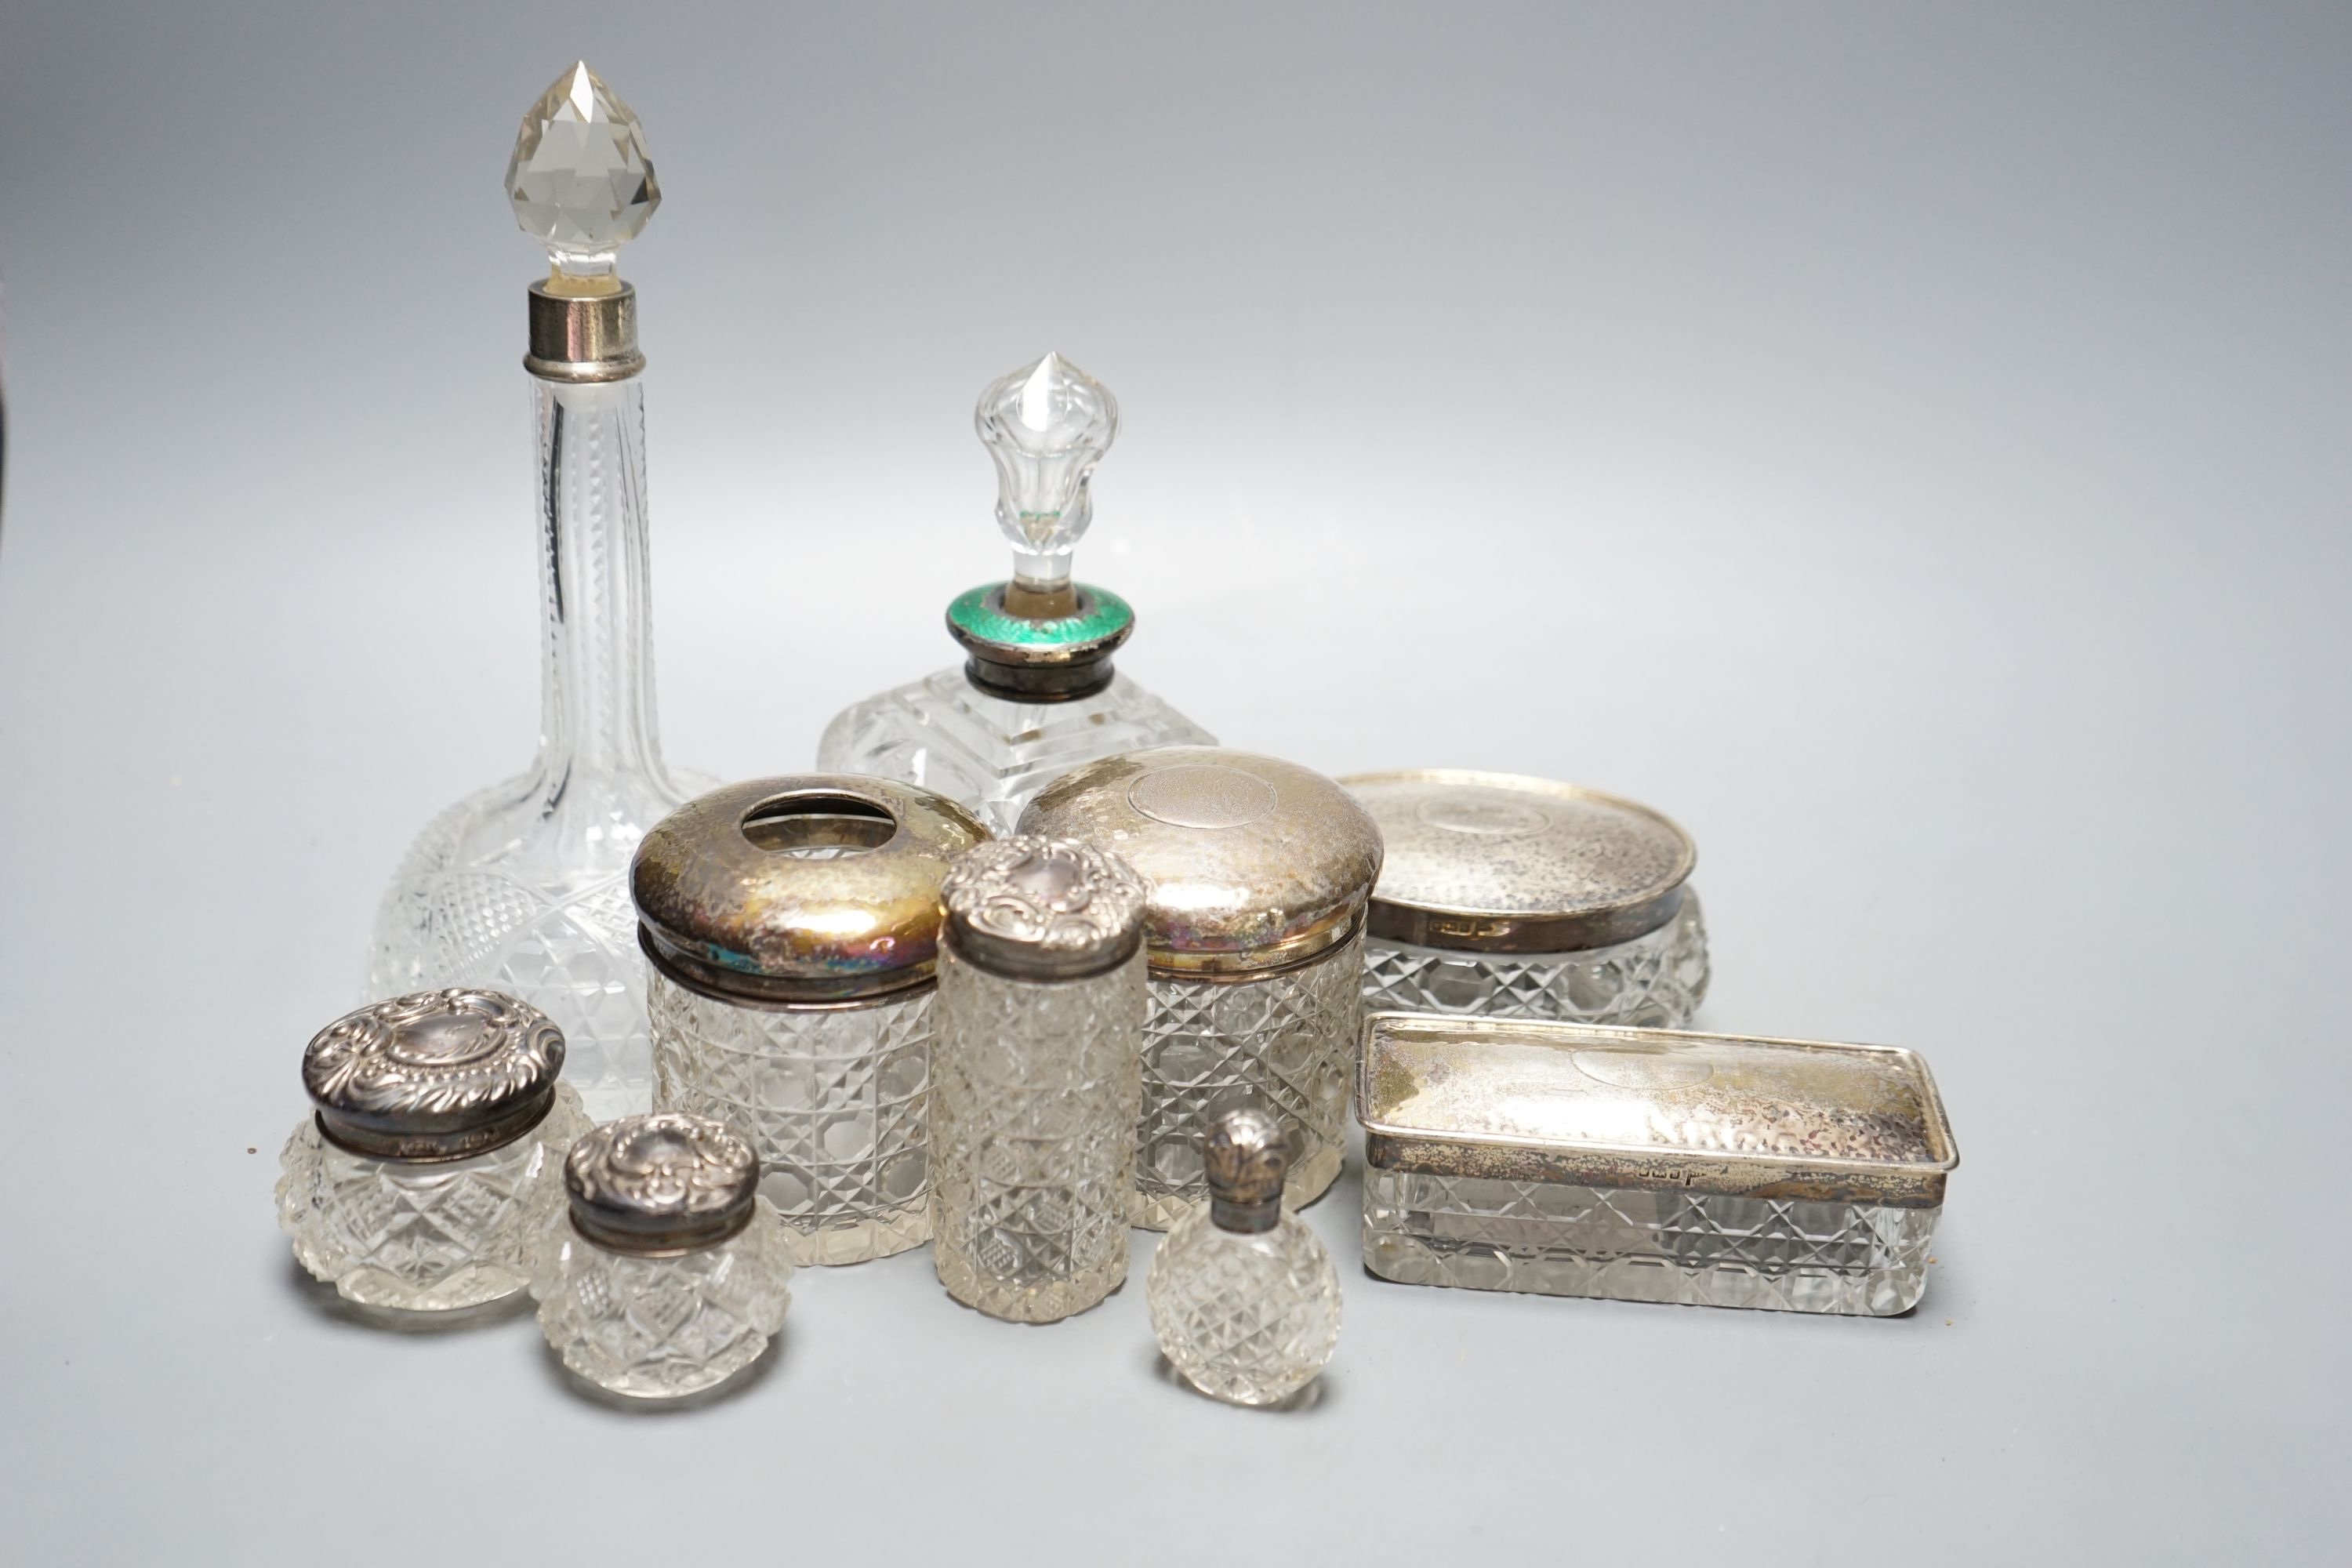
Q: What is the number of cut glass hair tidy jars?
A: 1